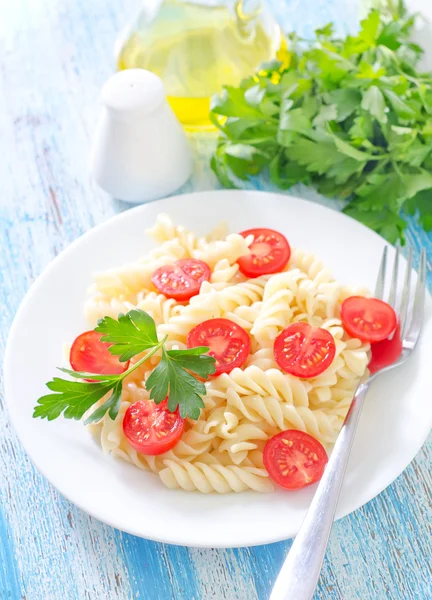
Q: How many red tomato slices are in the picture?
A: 8